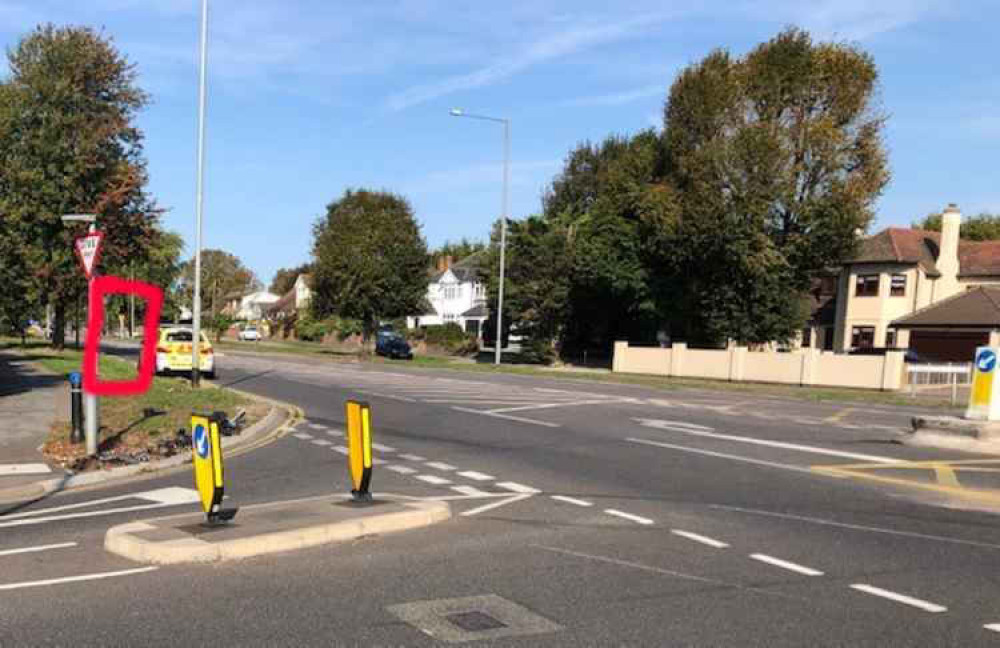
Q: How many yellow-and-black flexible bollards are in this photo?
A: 2